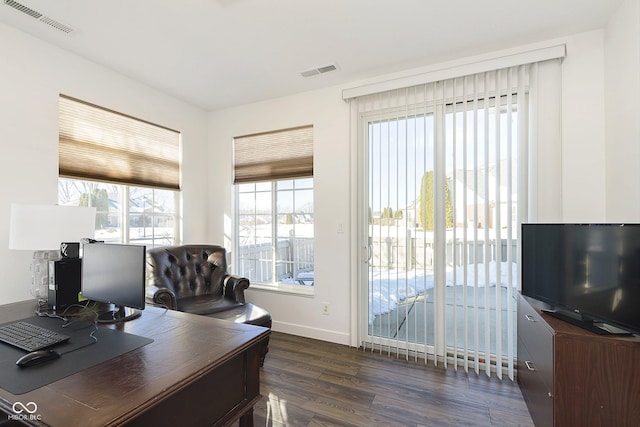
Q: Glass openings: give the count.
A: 3